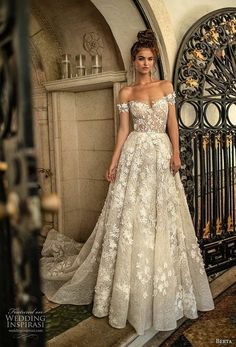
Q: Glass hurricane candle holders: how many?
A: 3